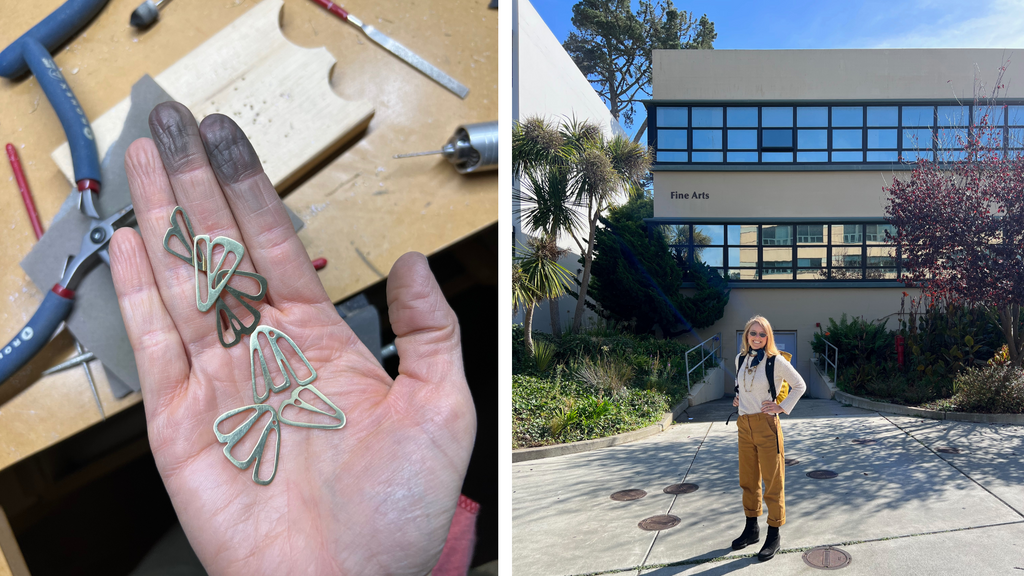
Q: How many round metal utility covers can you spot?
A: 8